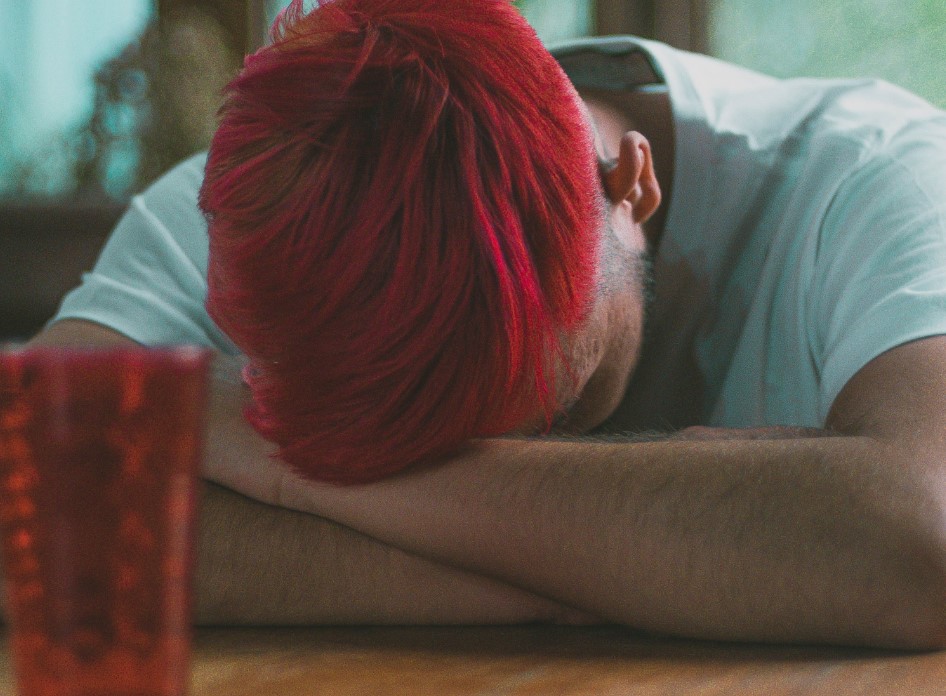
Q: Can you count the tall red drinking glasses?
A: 1